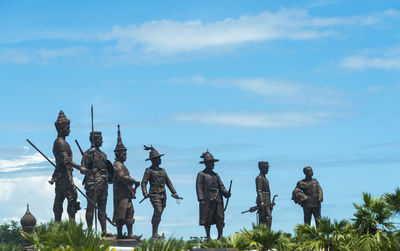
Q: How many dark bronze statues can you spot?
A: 7